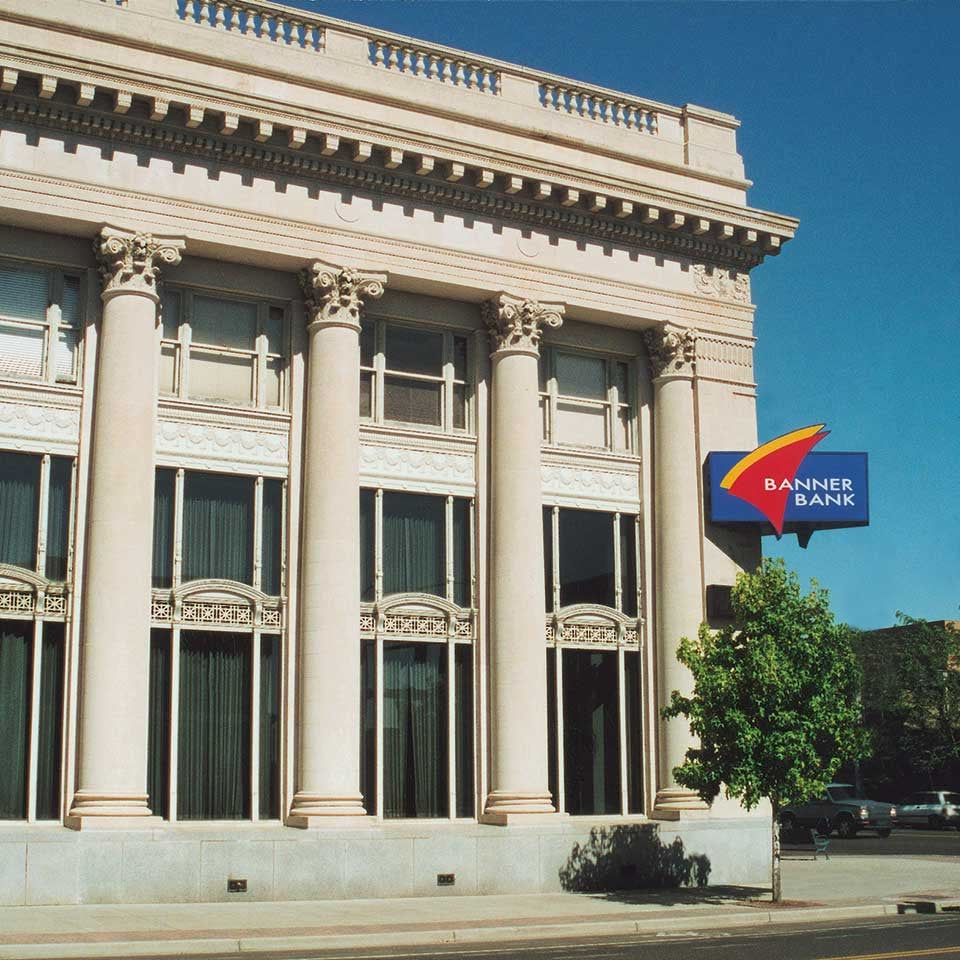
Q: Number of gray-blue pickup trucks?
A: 1